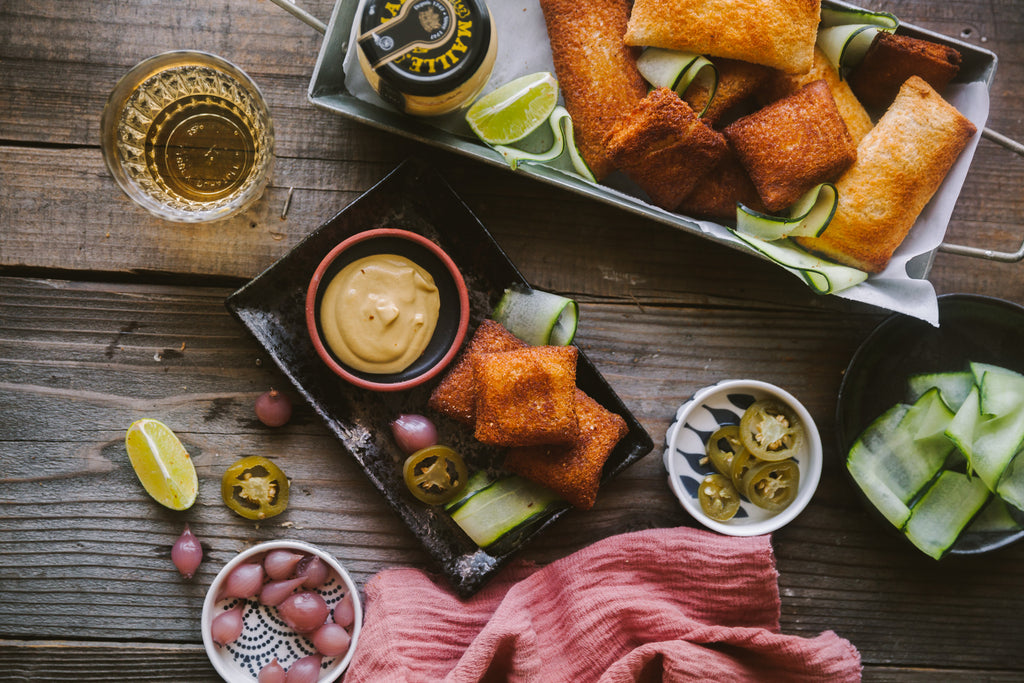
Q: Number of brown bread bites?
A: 12